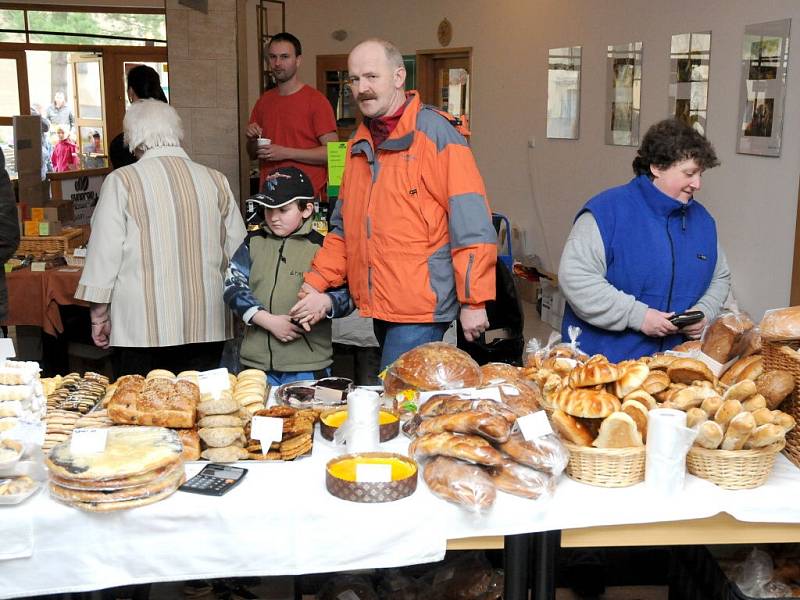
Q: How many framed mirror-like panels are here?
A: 4